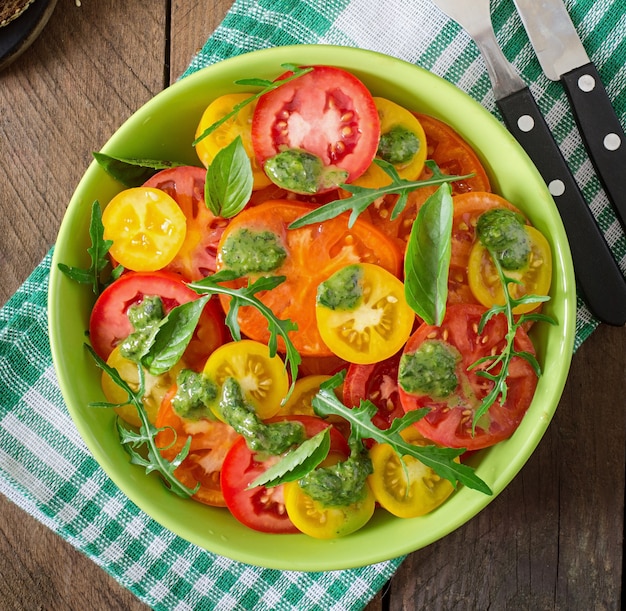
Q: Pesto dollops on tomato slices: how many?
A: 10